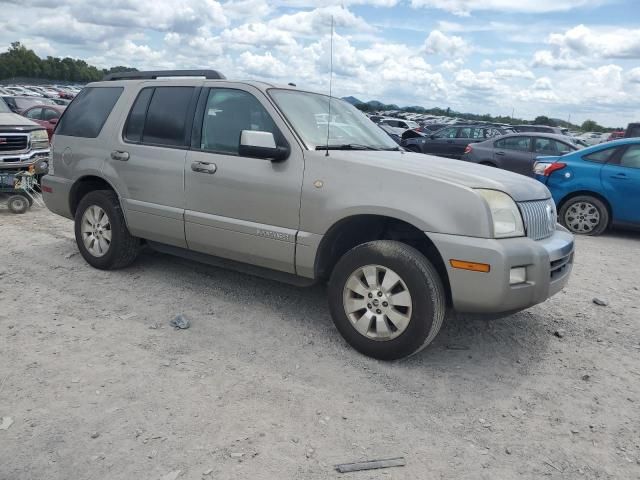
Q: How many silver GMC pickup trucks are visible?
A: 1